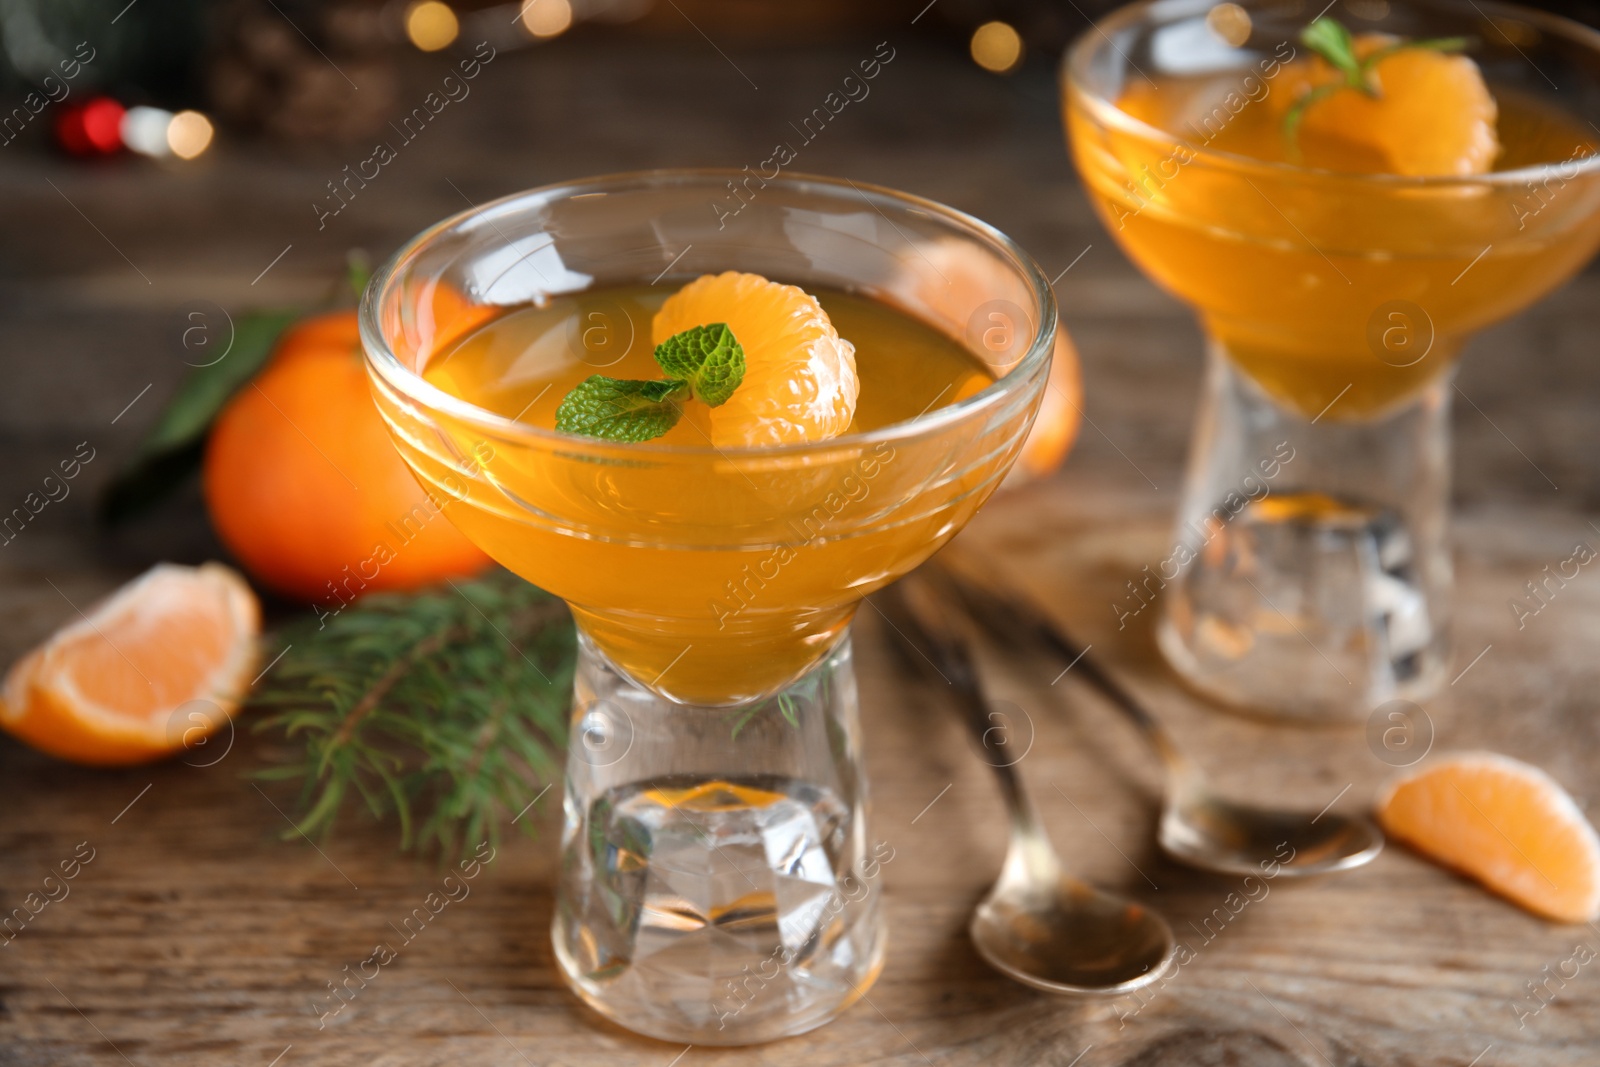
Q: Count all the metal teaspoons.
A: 2